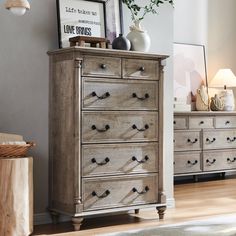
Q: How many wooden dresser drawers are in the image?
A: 13